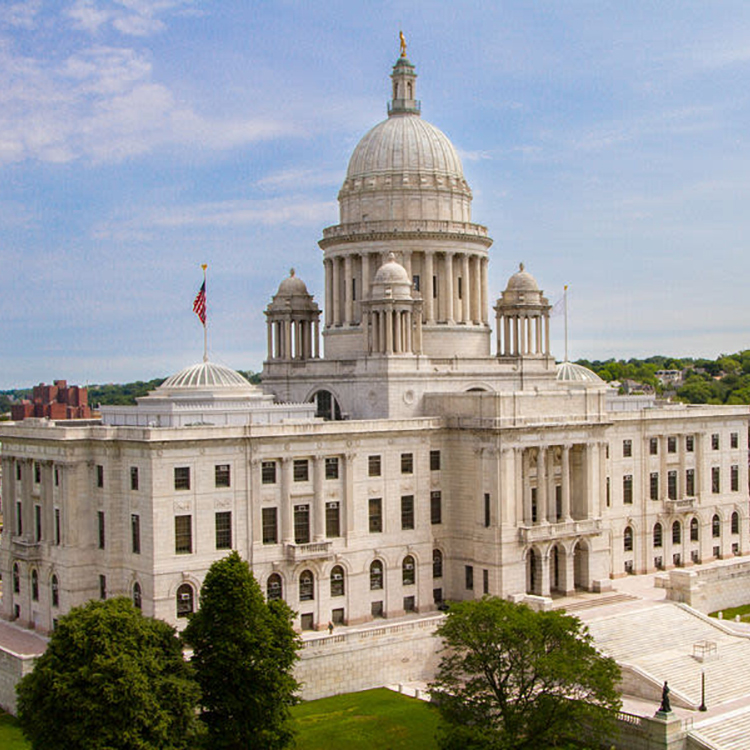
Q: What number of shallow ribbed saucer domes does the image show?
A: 2